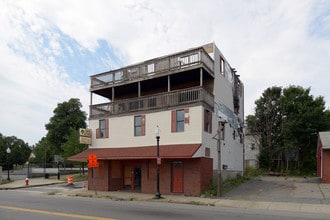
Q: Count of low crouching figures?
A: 0